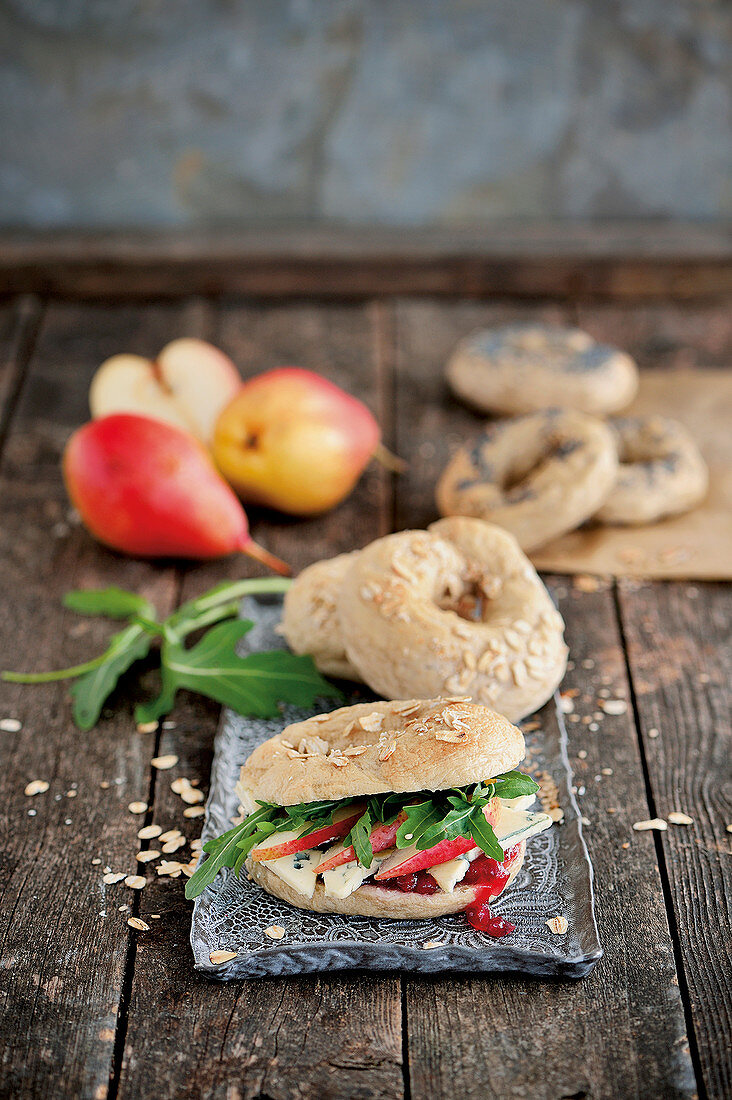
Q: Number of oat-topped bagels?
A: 3